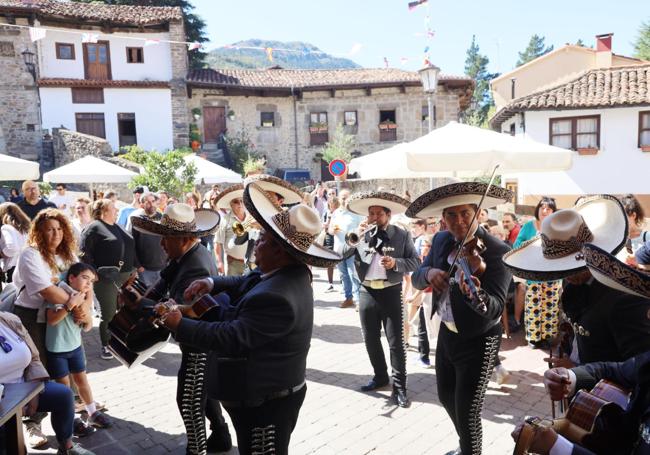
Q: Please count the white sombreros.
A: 8